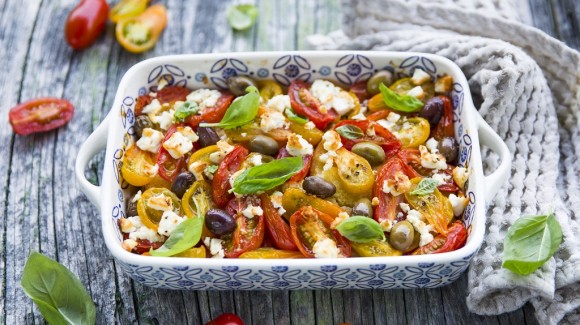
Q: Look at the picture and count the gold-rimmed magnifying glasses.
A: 0